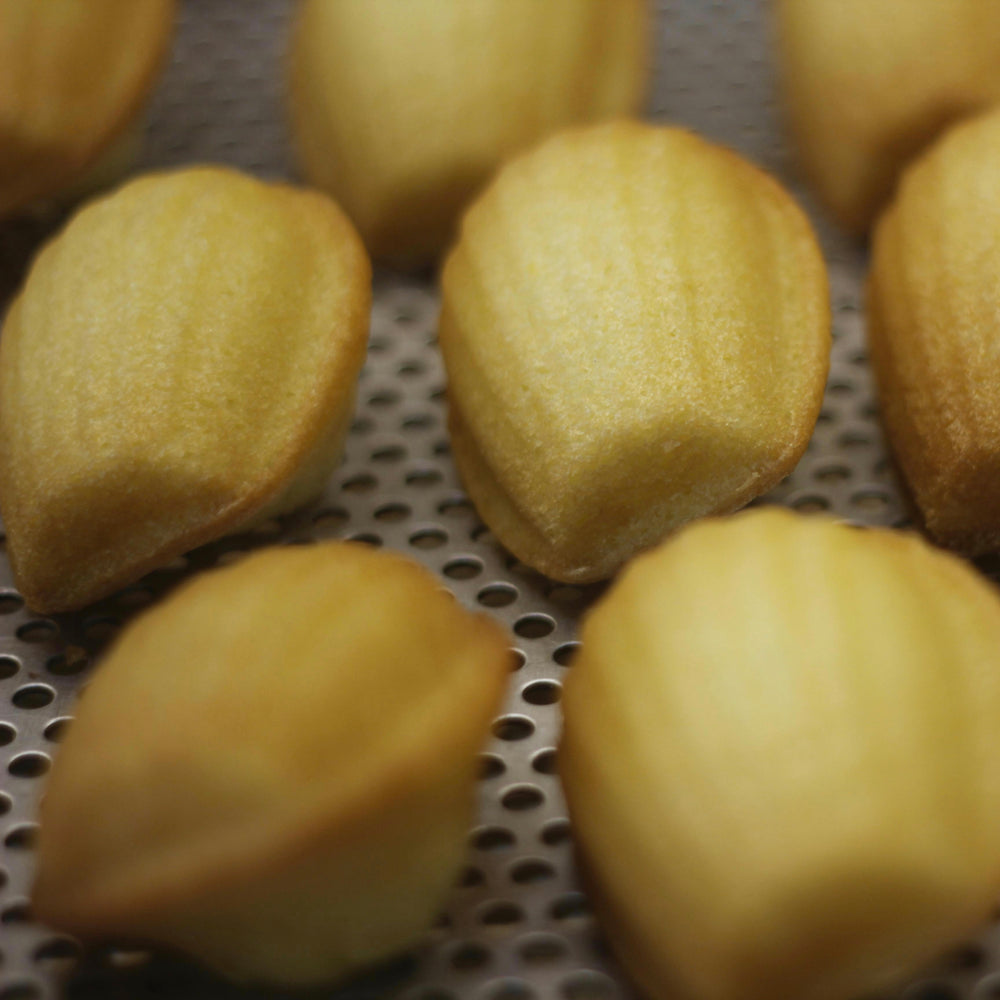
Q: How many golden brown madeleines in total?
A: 8